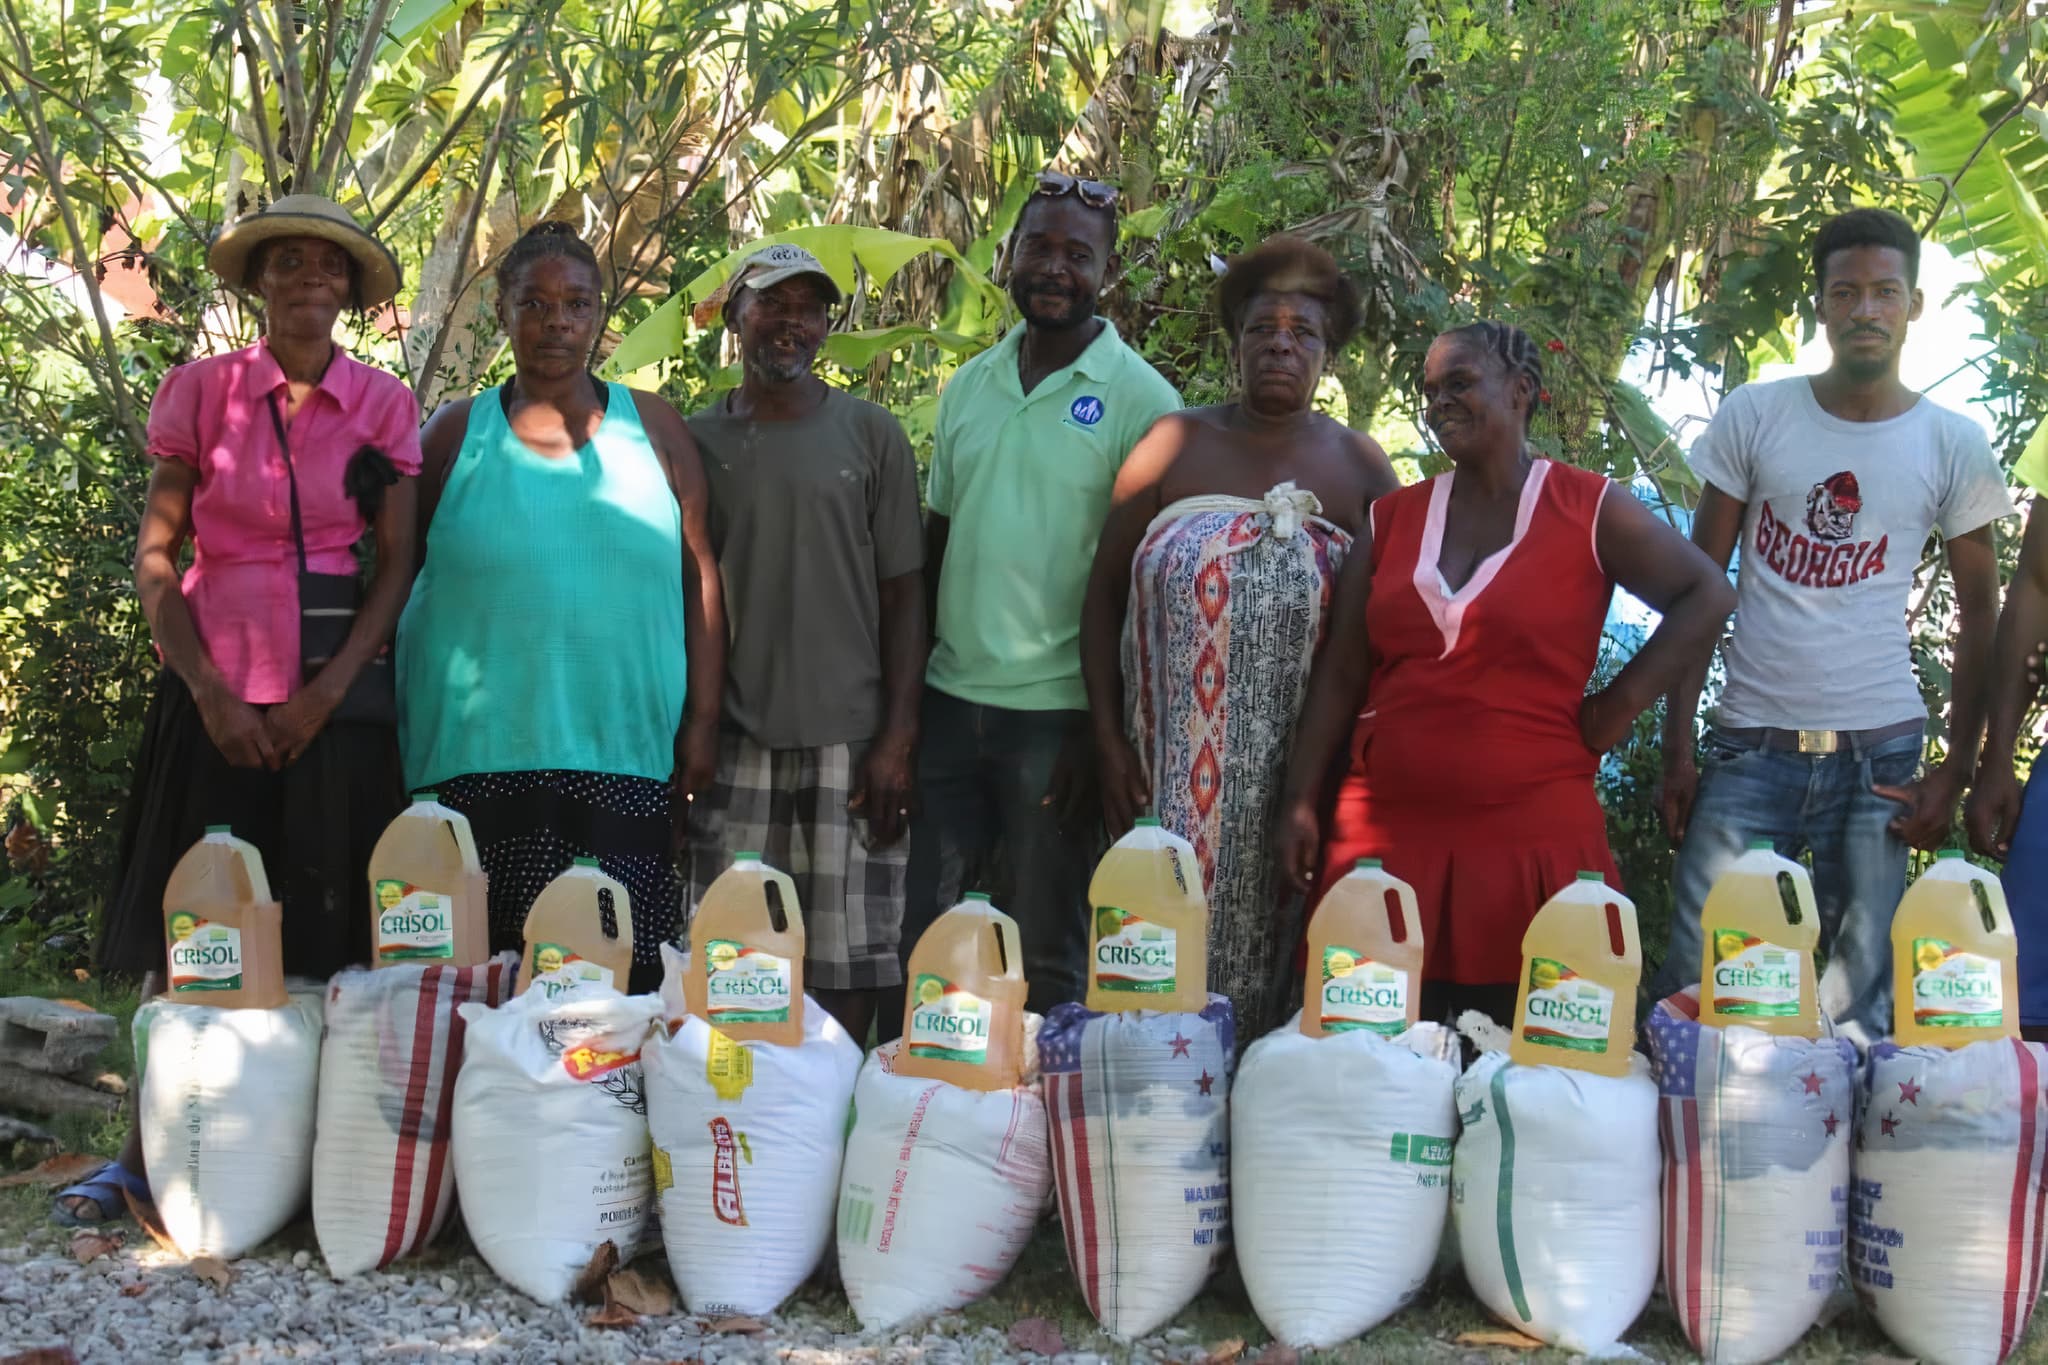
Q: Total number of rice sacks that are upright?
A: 10